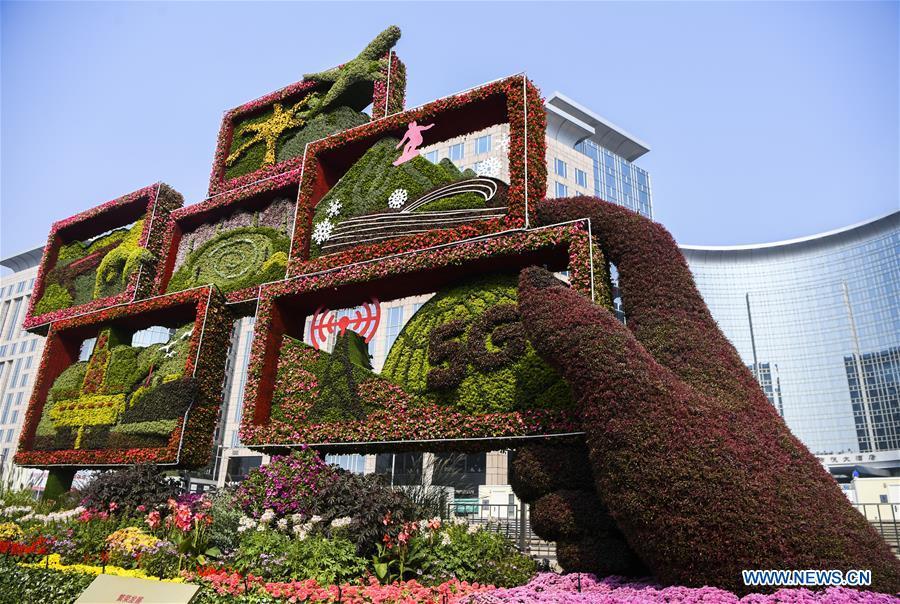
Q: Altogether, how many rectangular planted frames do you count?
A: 6